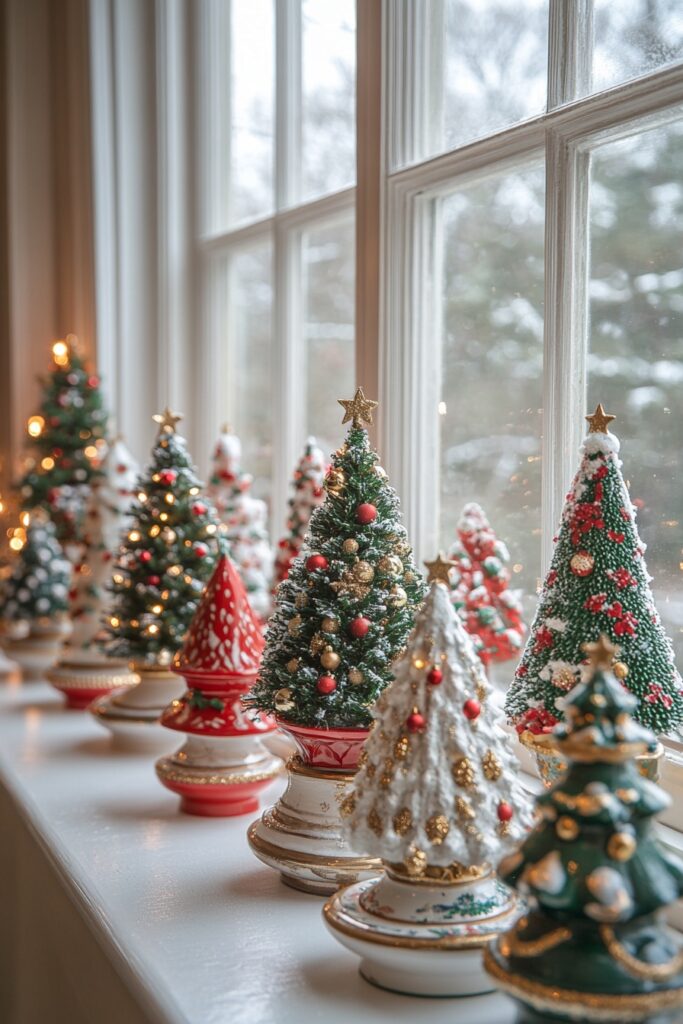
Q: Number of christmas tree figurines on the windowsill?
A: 12